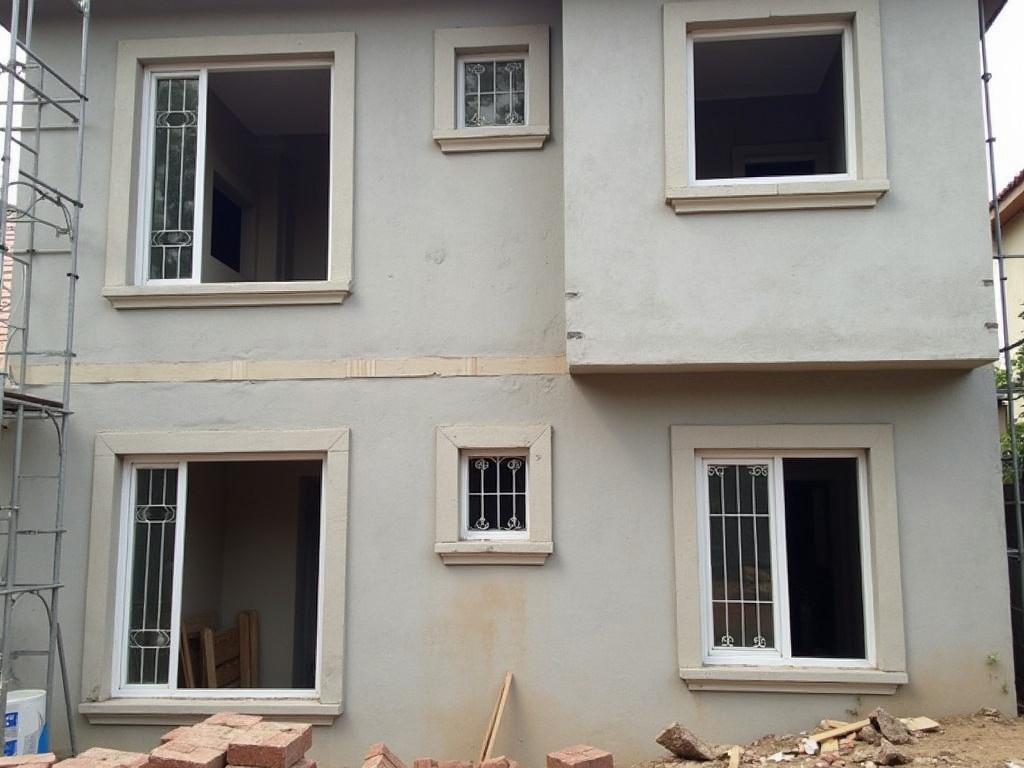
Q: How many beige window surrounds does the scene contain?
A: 6